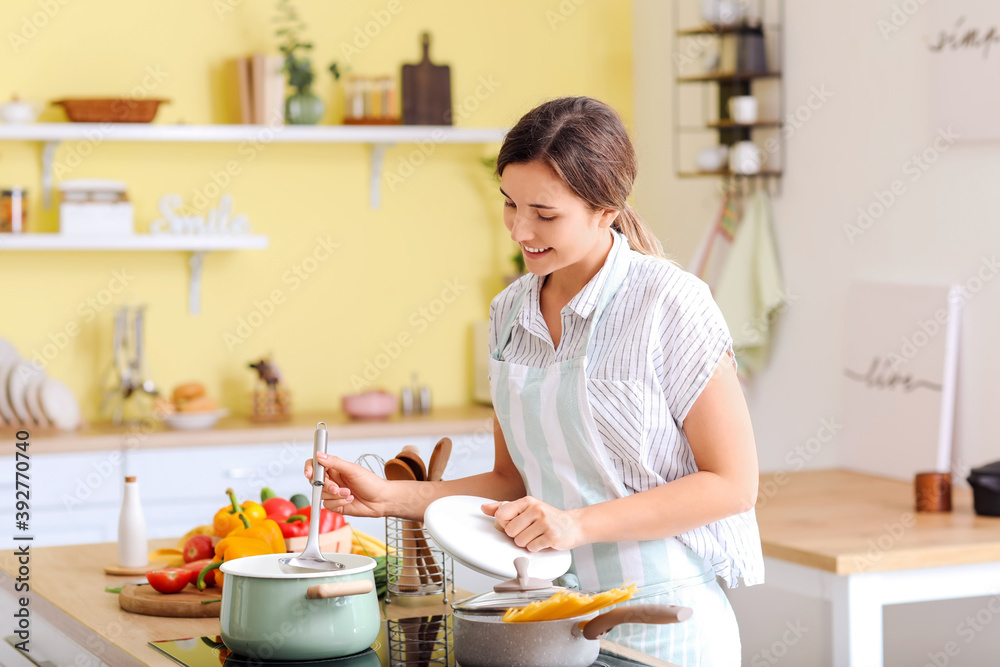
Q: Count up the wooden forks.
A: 0